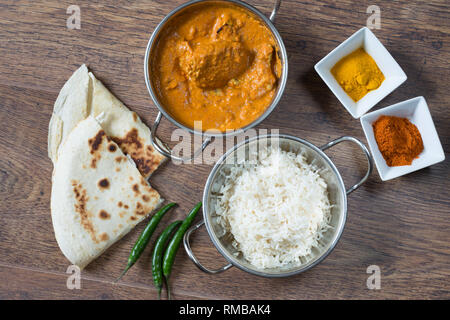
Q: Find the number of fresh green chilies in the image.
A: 3